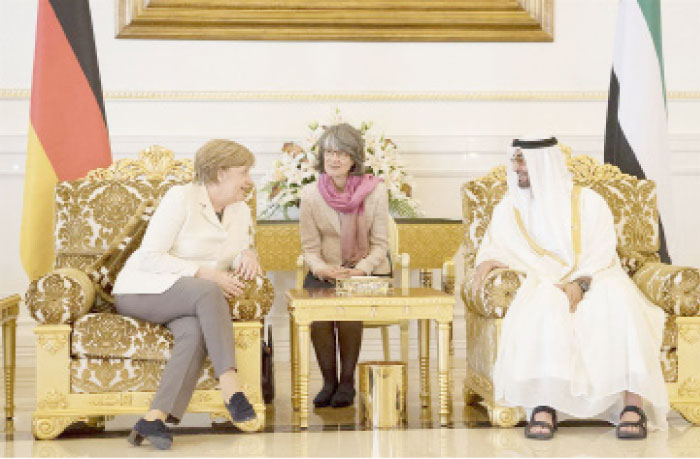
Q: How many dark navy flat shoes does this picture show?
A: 2